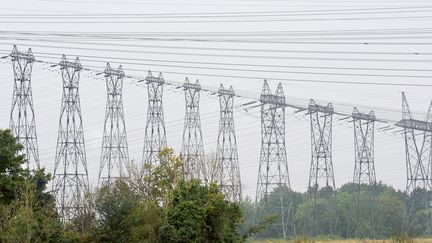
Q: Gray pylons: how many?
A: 10